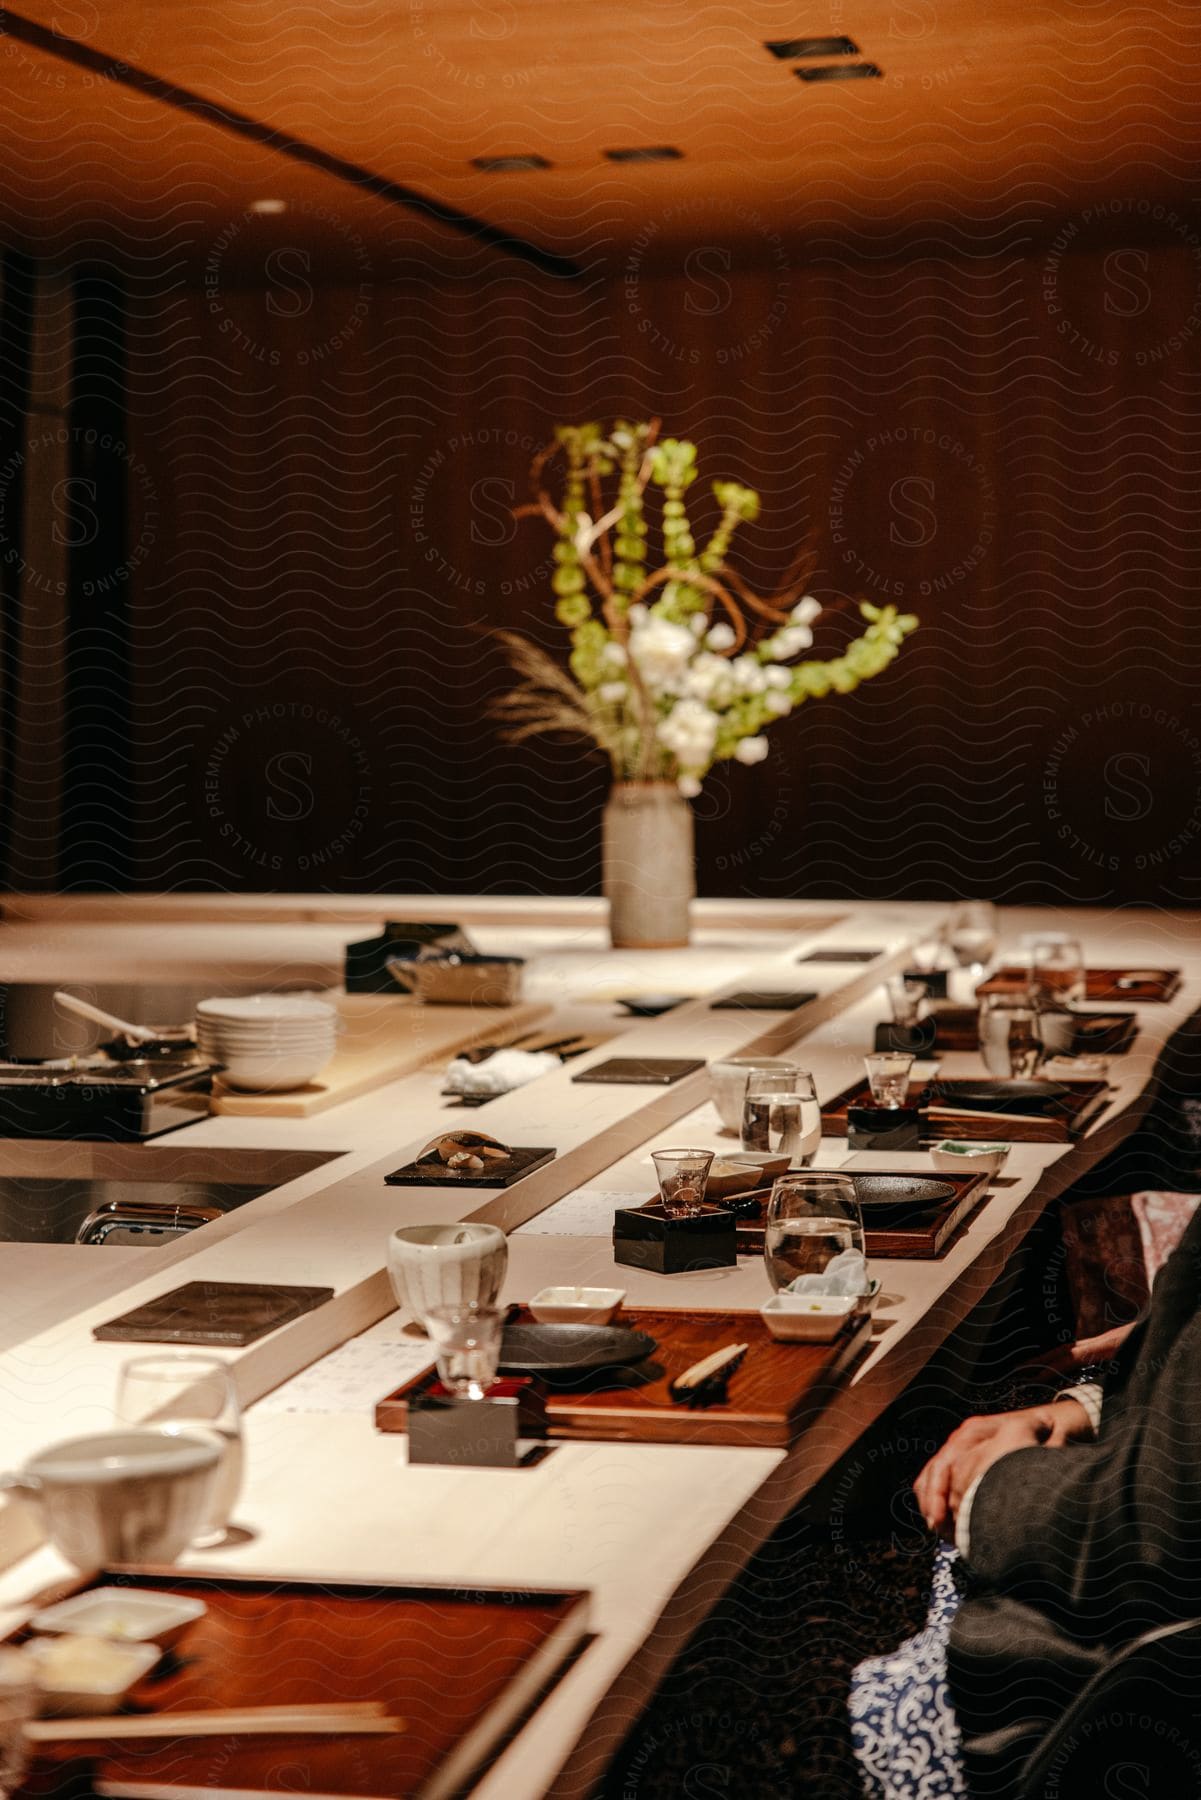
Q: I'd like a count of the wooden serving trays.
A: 6